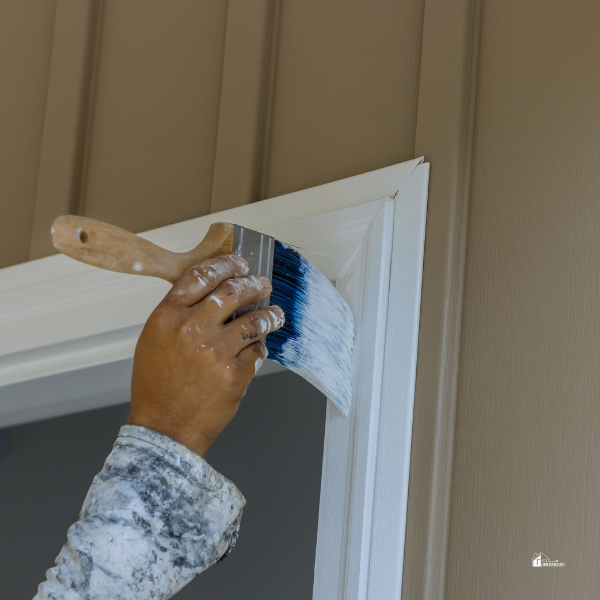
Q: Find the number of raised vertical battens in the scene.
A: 3